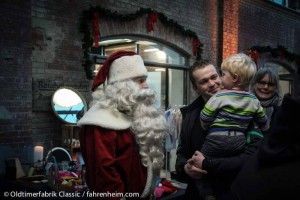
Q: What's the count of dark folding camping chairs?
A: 0